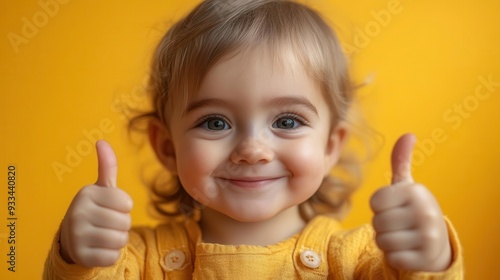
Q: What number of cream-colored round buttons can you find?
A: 2